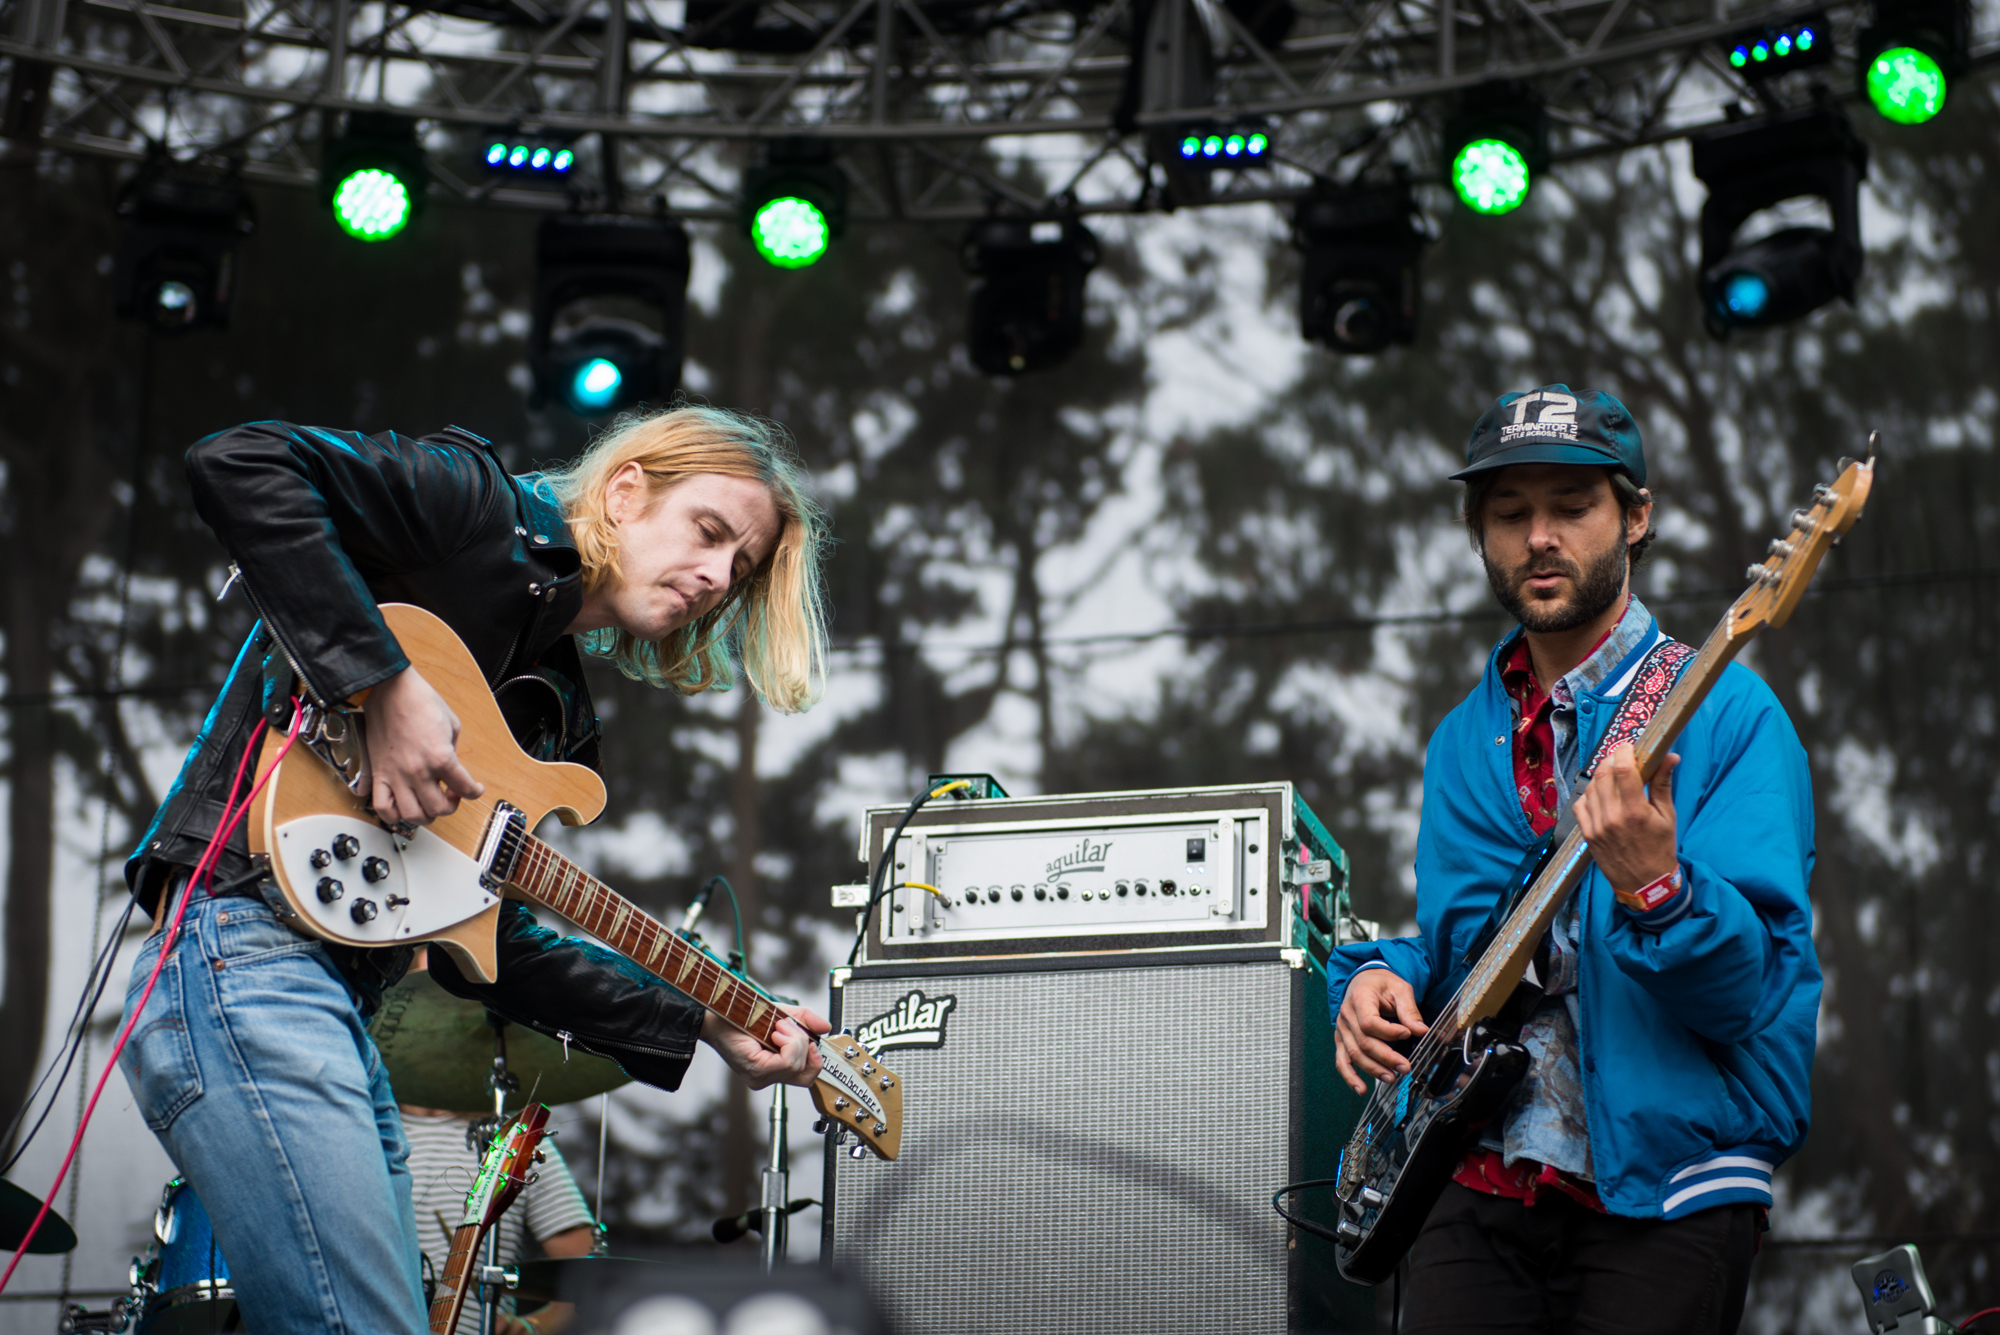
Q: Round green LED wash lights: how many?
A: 4